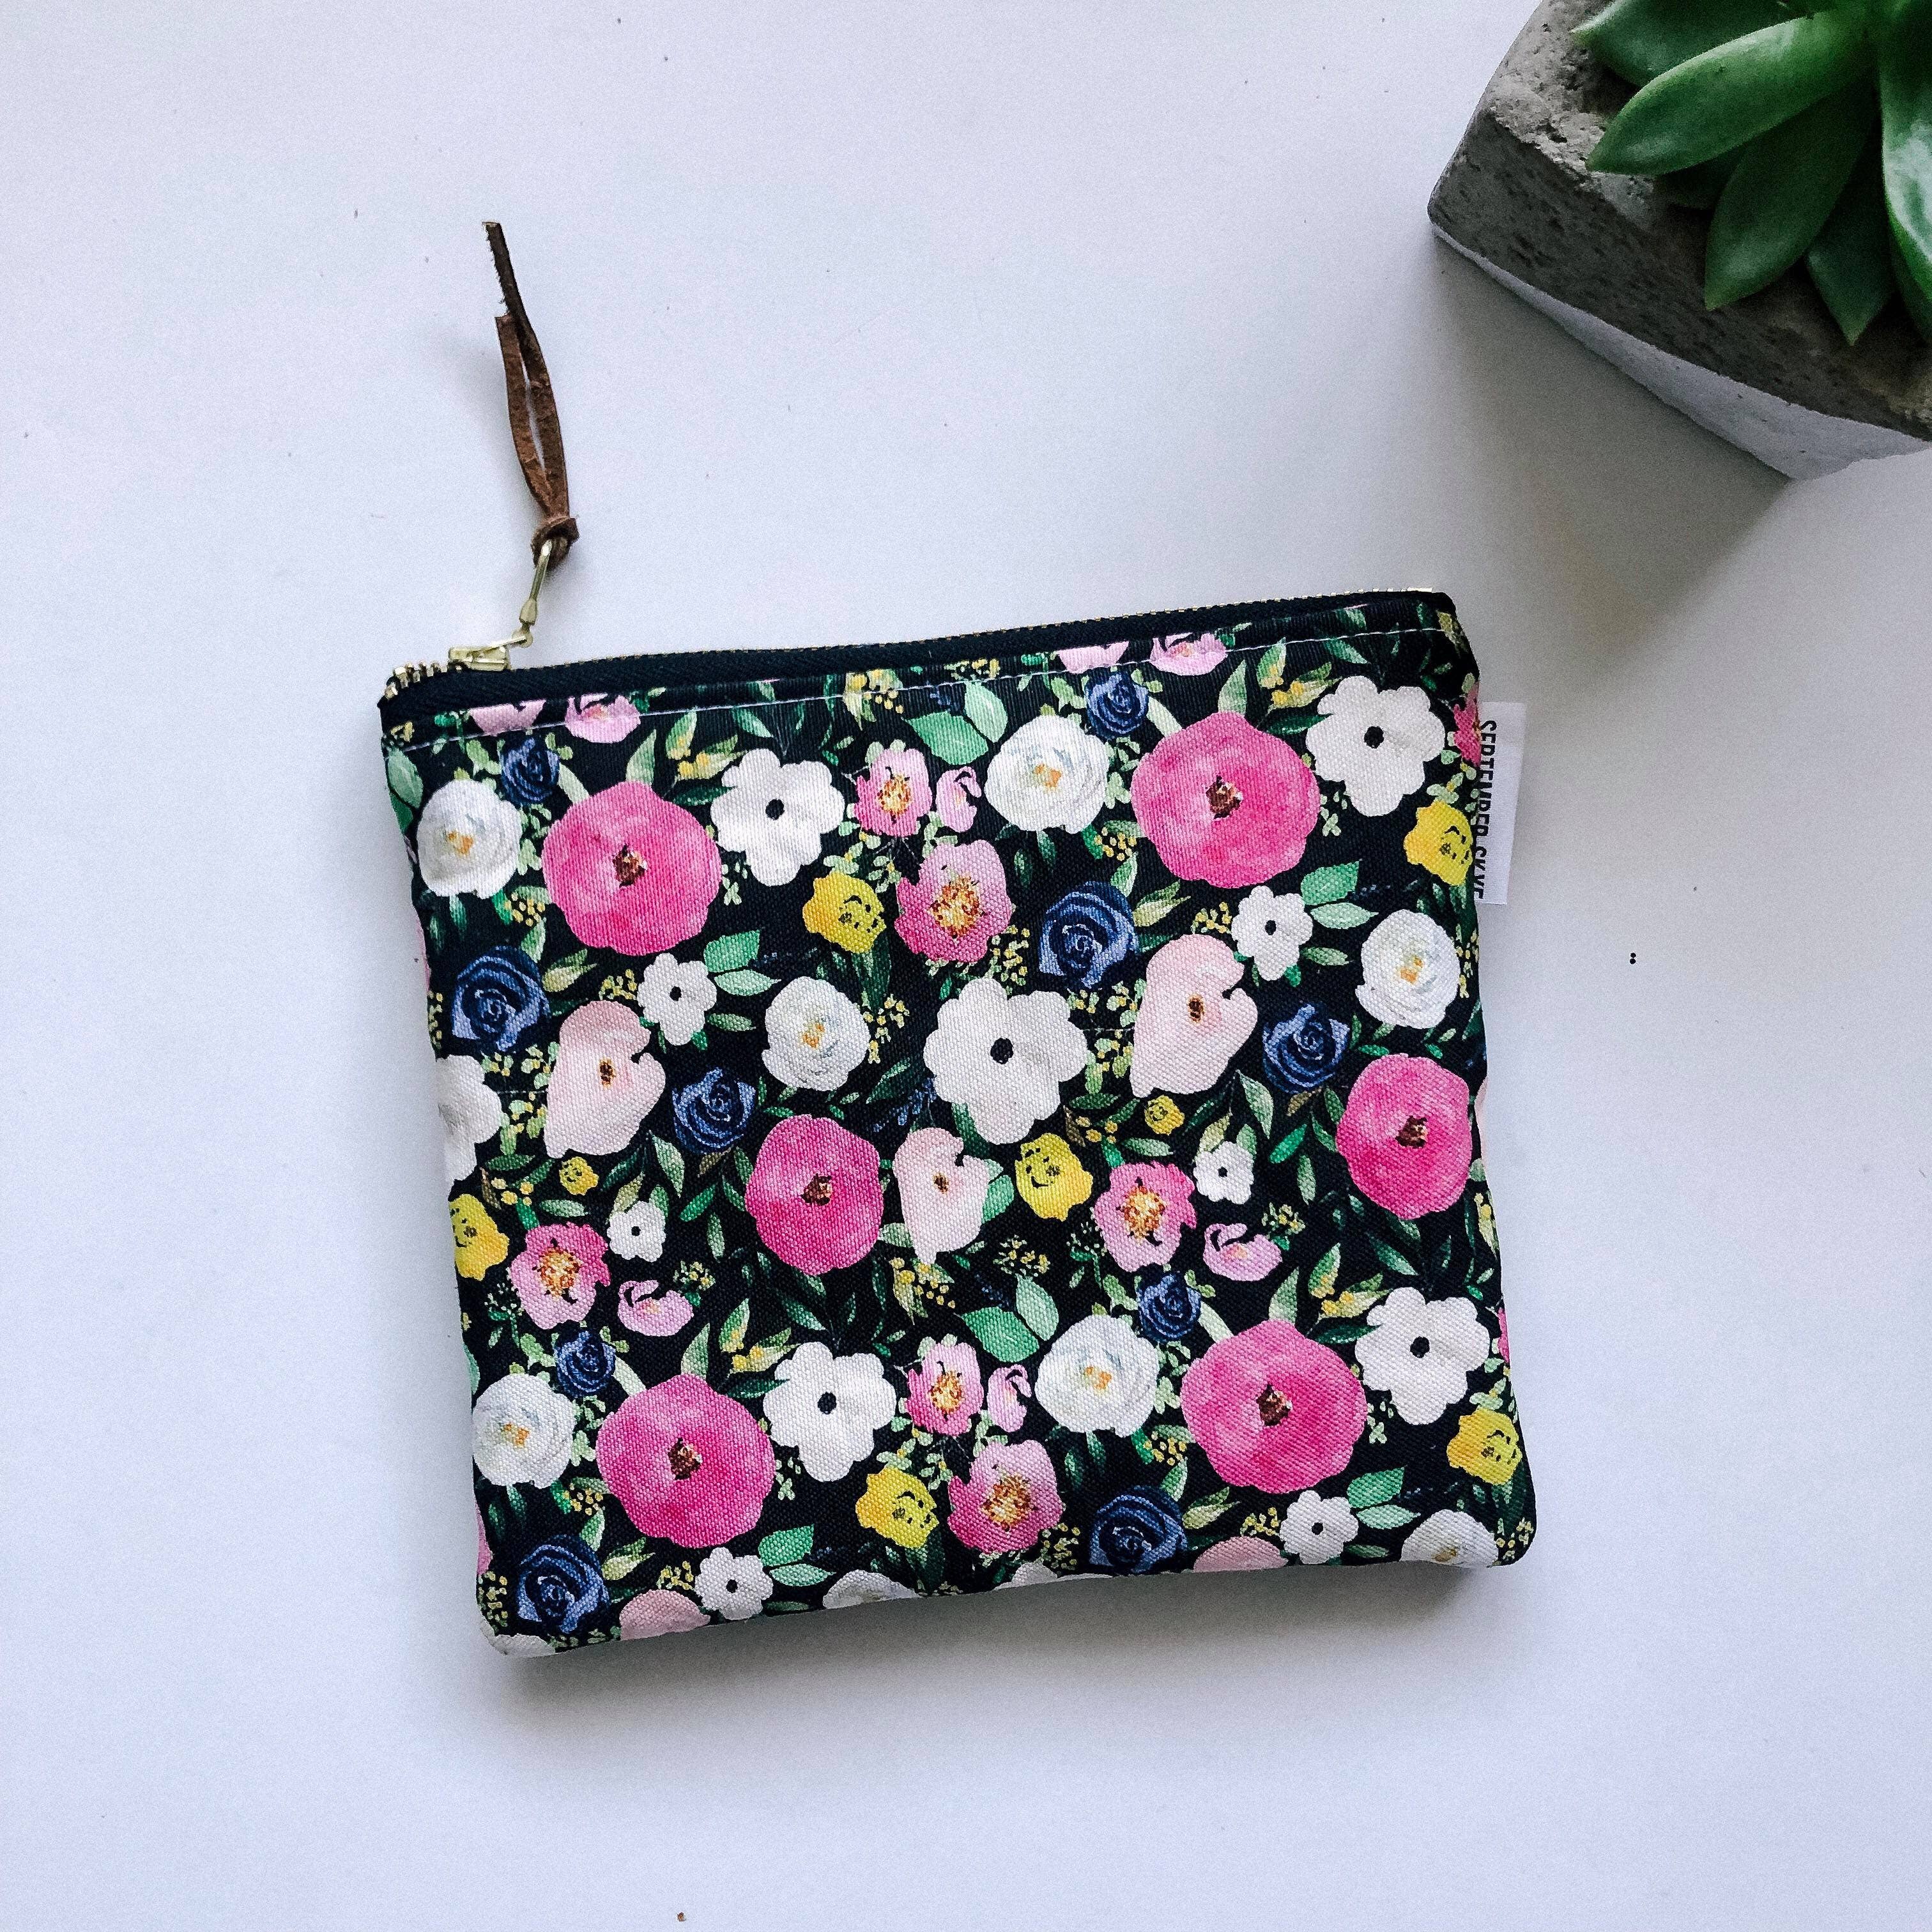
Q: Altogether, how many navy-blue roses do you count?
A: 10